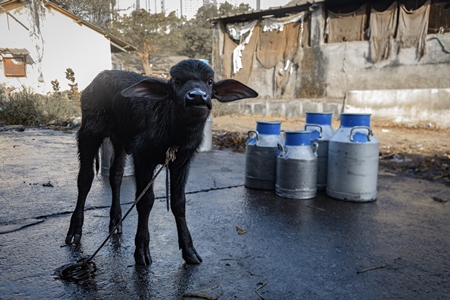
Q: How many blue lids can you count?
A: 4